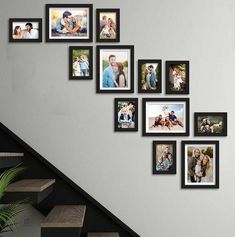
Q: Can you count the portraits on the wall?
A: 12